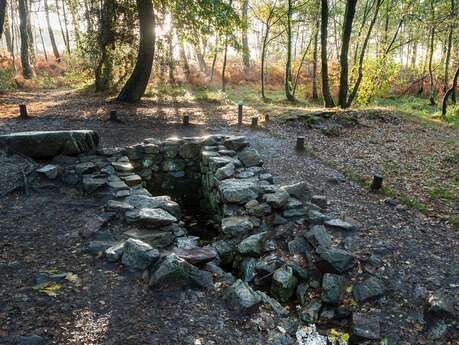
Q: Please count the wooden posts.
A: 8